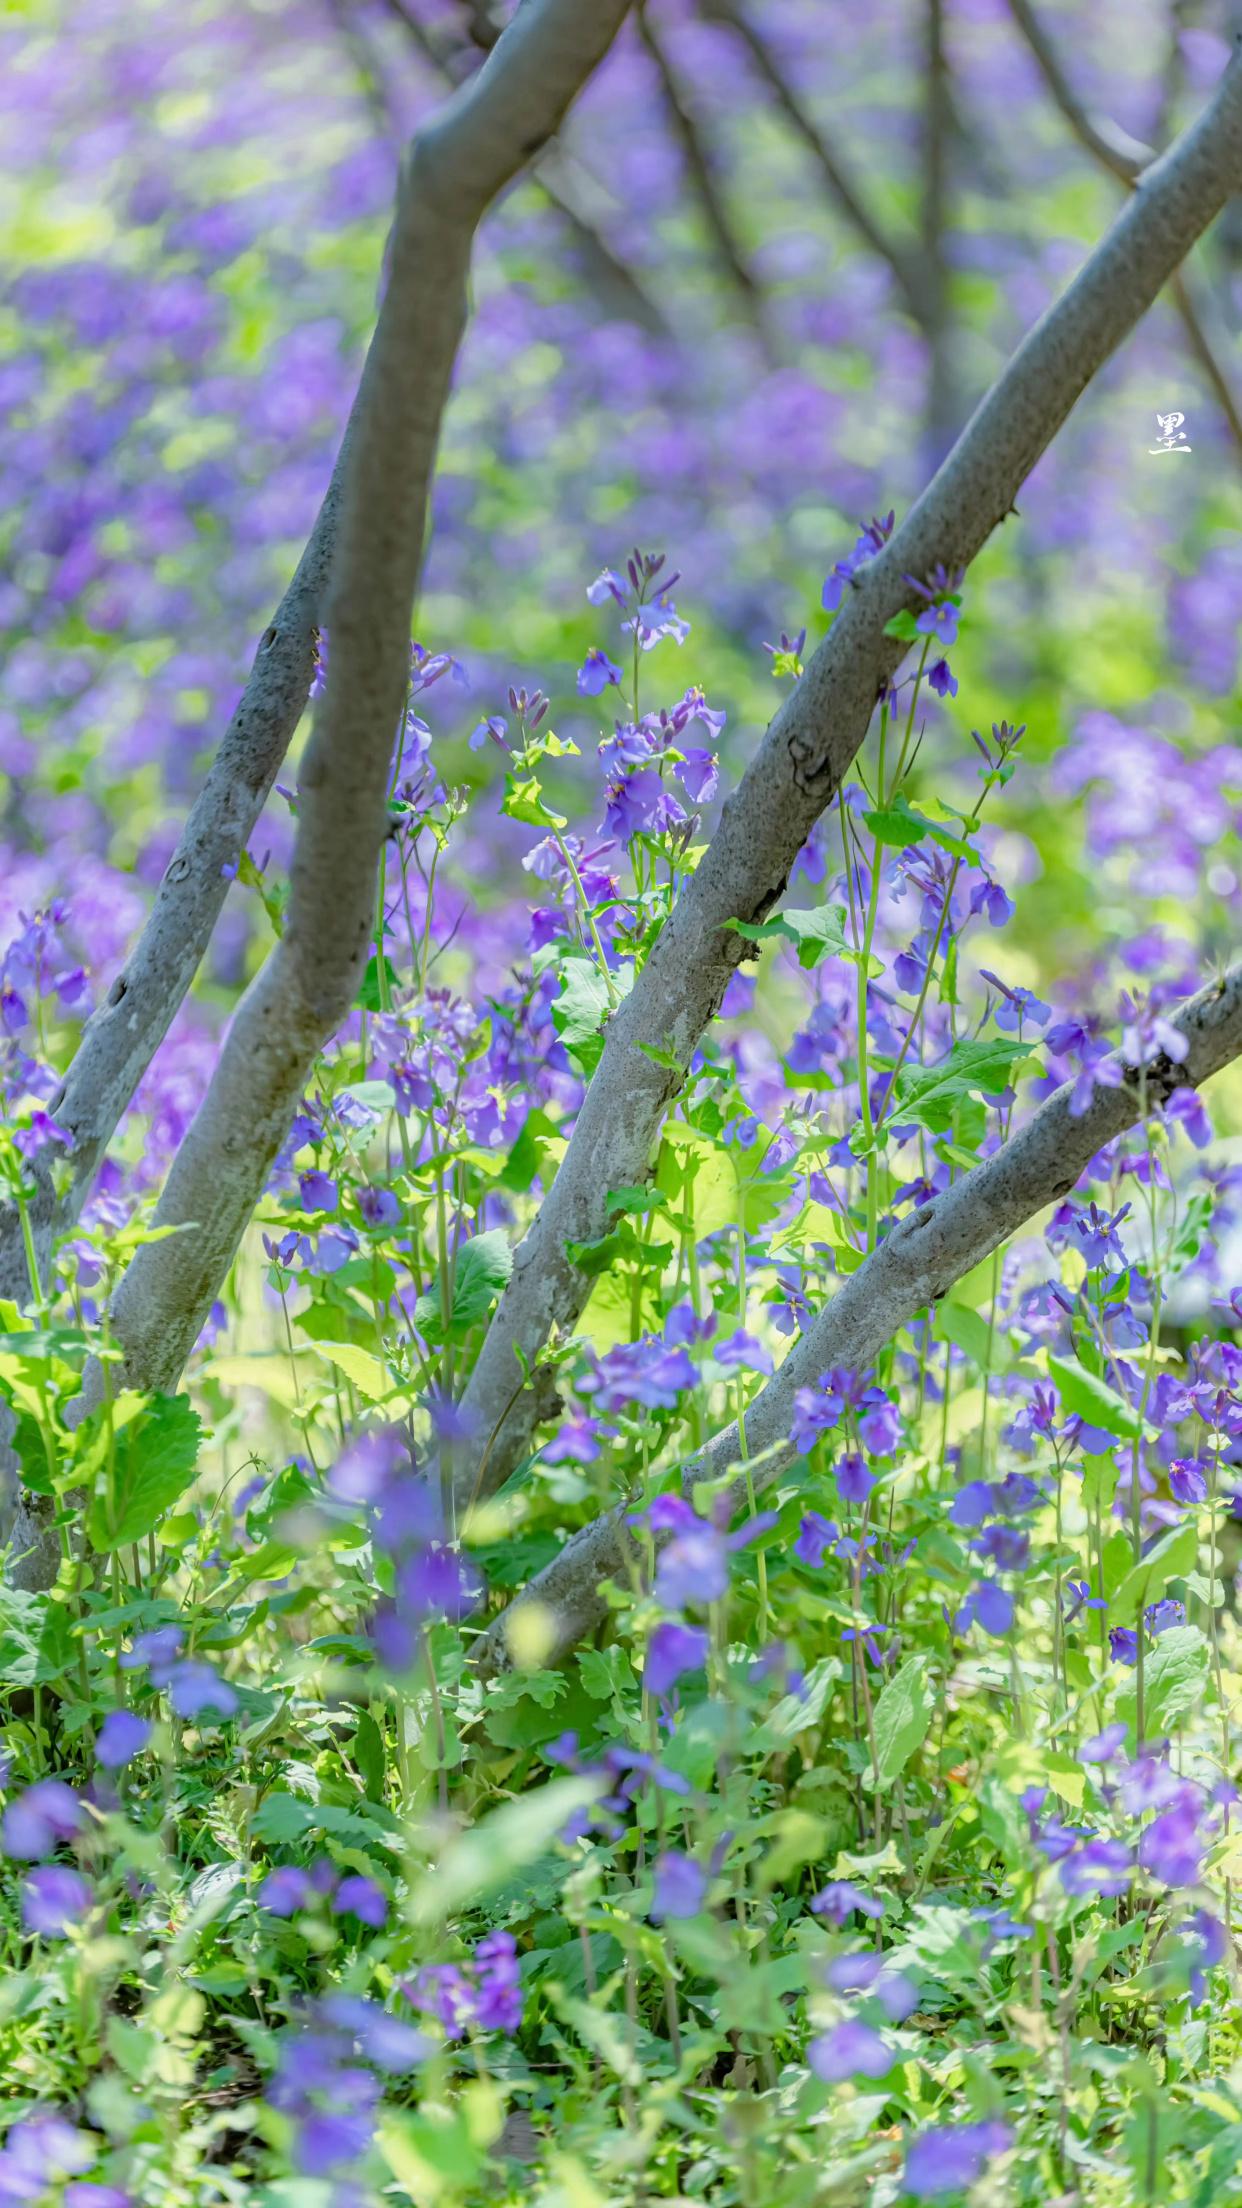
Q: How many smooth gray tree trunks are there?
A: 4